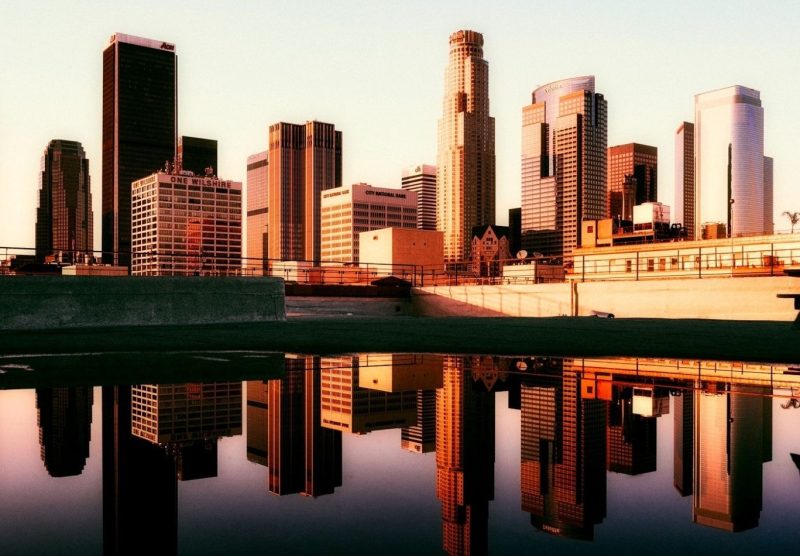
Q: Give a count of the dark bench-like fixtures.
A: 1